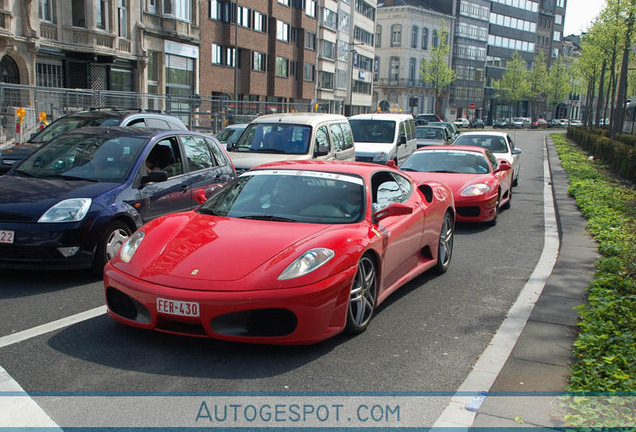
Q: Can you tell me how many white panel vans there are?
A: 2